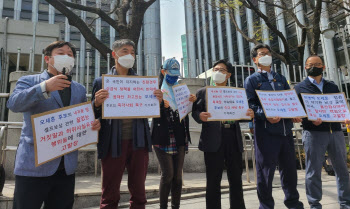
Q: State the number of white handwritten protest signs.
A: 6